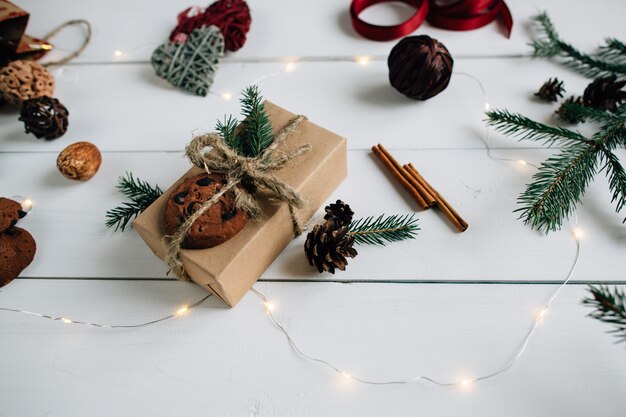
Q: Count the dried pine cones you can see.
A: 5